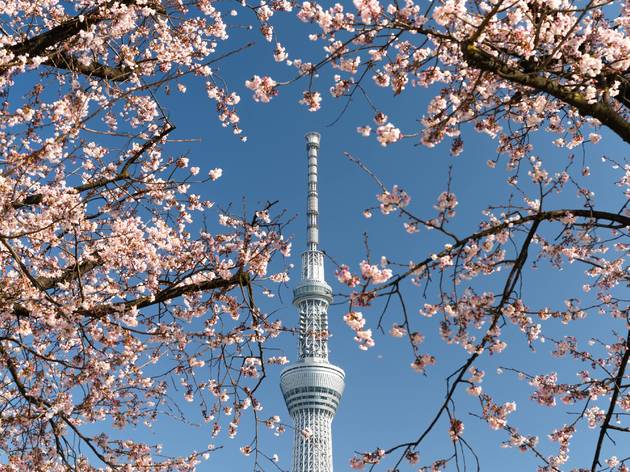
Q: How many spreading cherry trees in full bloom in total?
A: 2